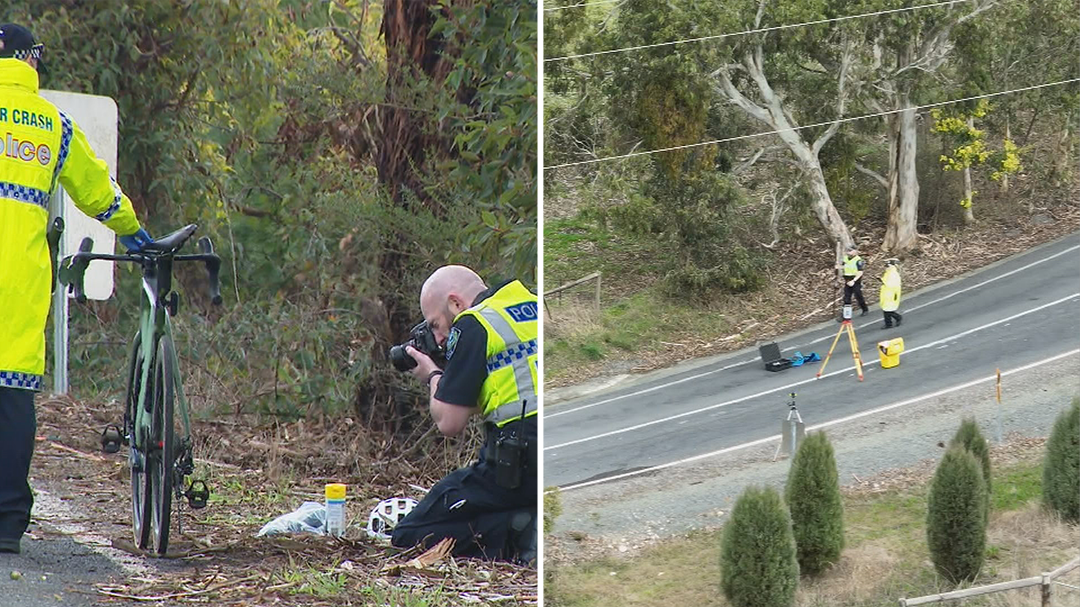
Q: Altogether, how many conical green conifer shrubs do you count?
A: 5